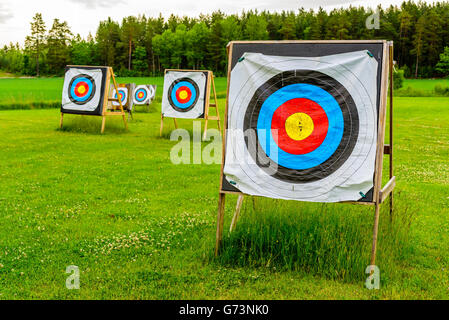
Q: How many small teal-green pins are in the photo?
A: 4